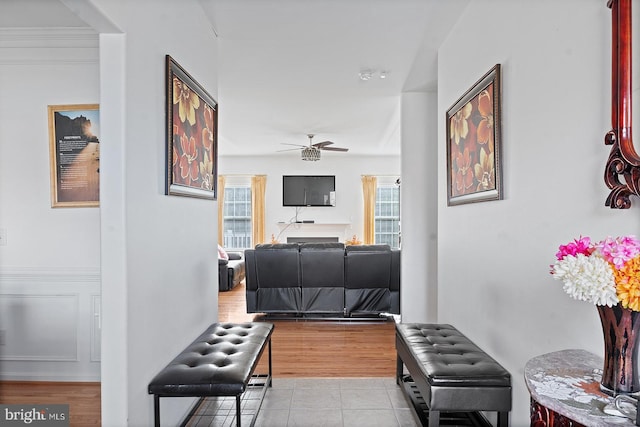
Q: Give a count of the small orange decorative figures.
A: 2